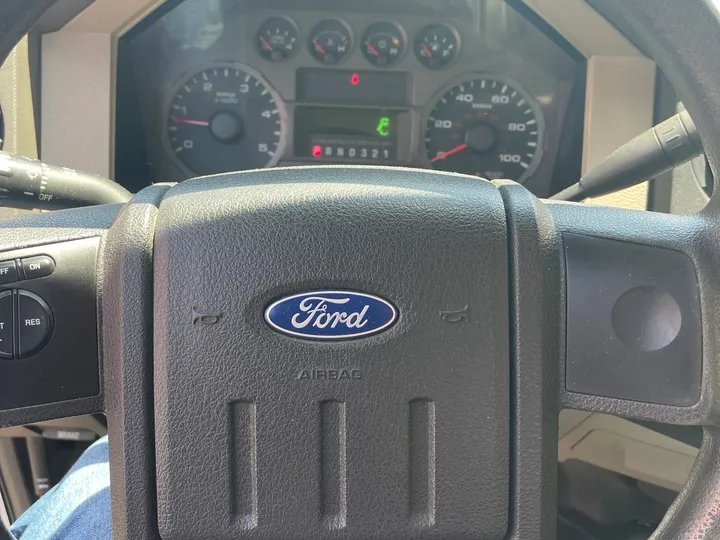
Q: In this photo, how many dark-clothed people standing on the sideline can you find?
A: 0